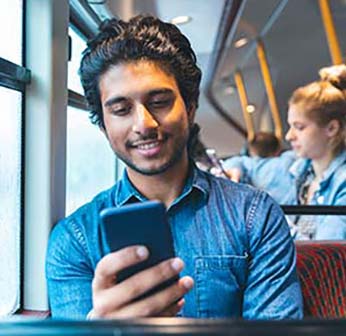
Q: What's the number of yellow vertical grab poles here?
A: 3